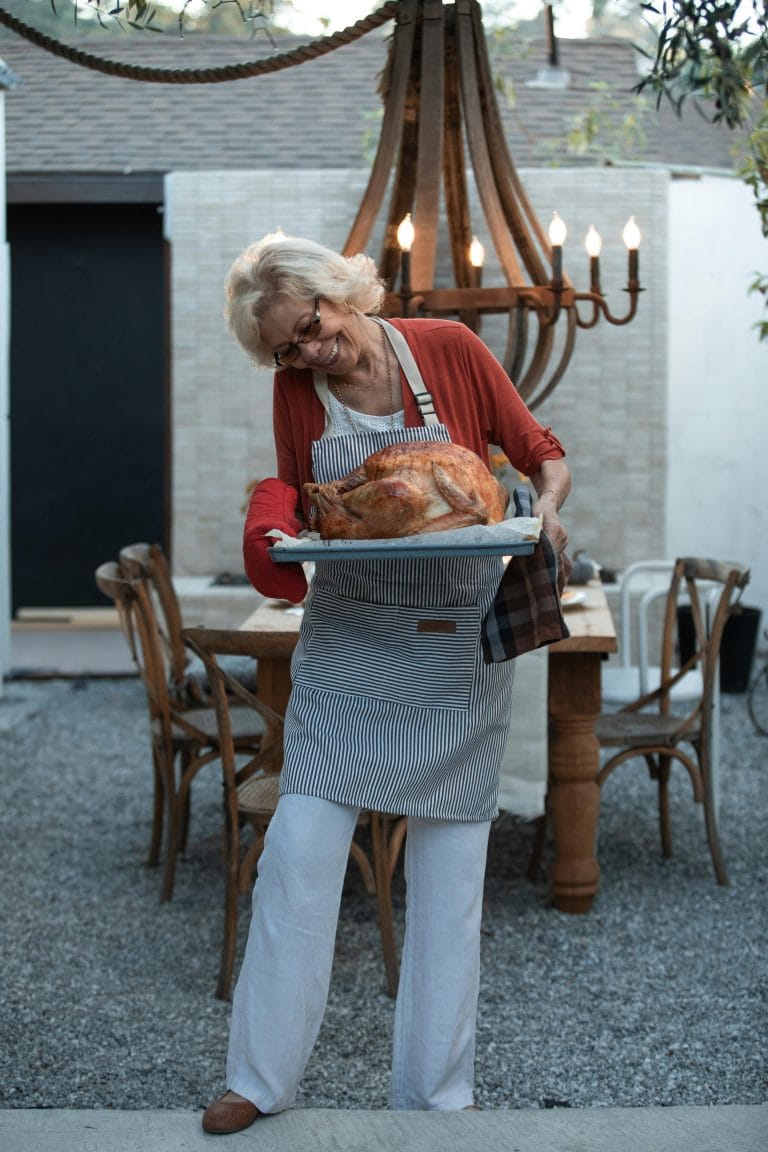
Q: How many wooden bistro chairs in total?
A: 4